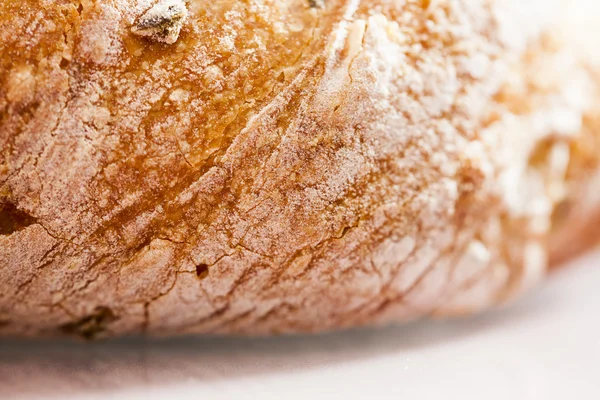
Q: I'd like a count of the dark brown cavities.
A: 3